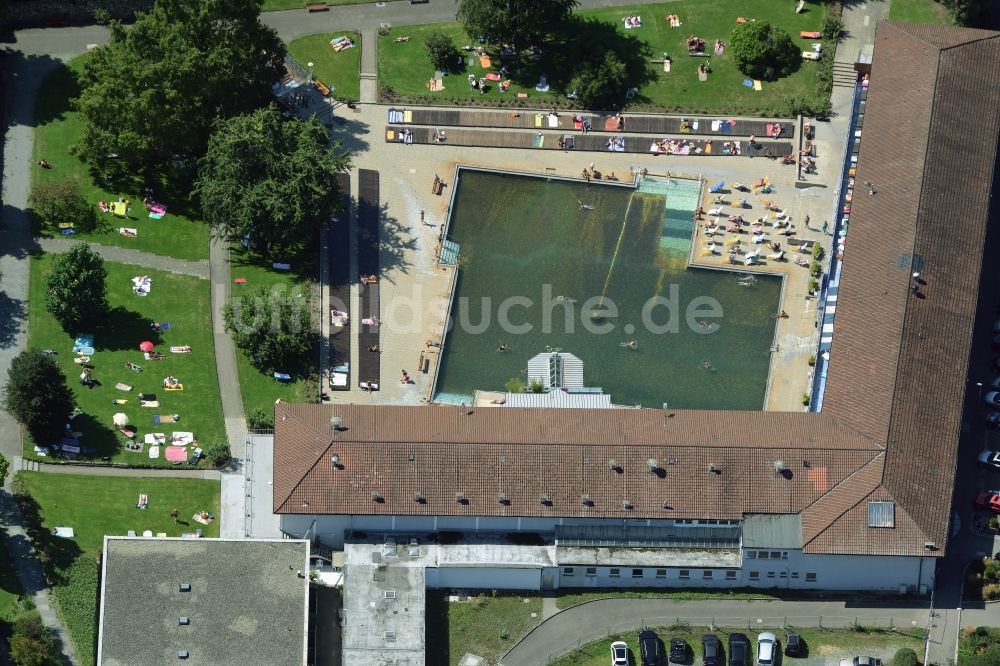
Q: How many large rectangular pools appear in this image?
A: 1